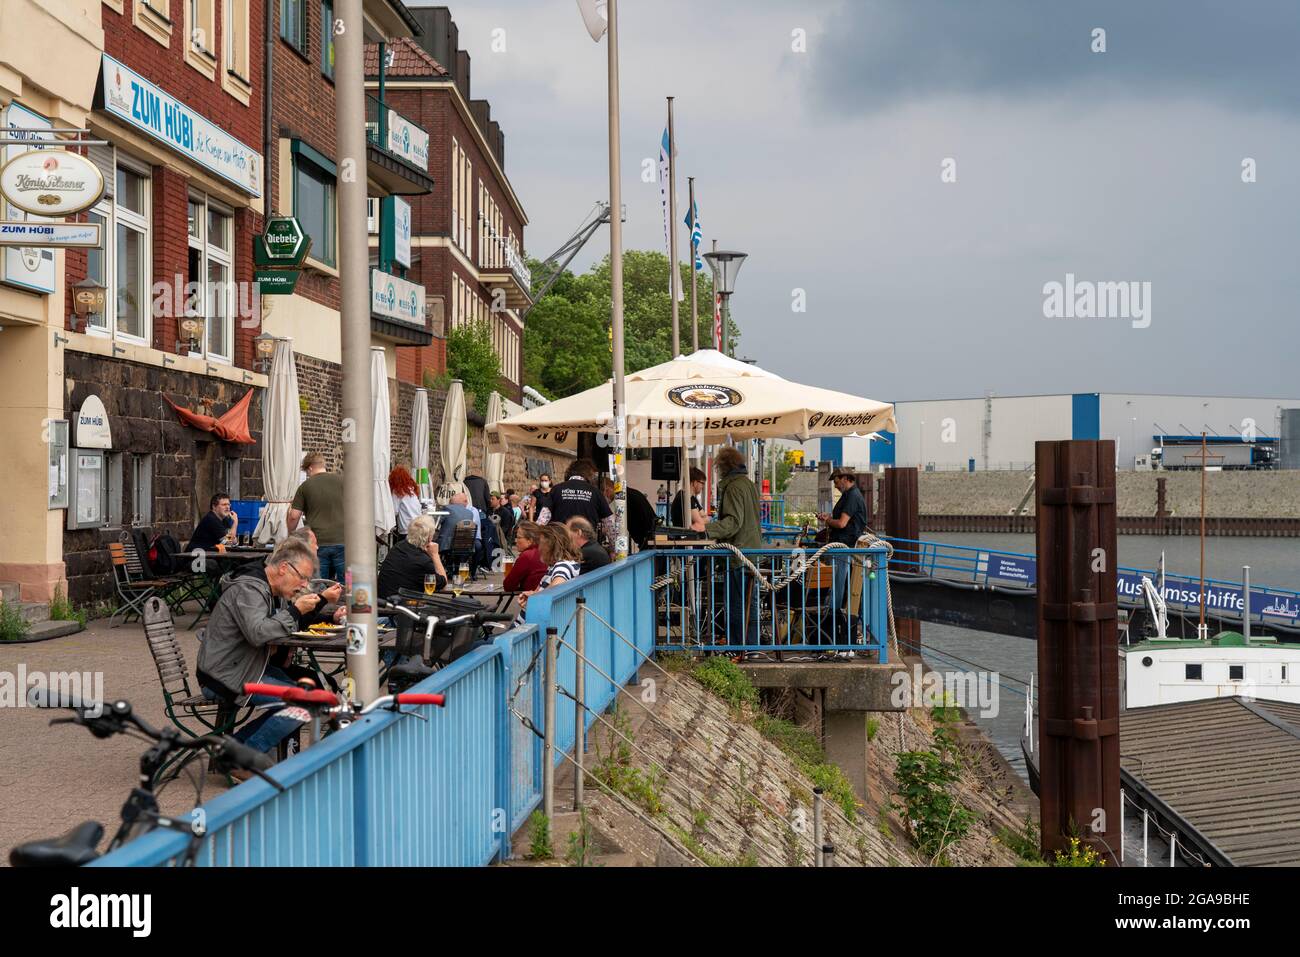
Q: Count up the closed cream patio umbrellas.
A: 5